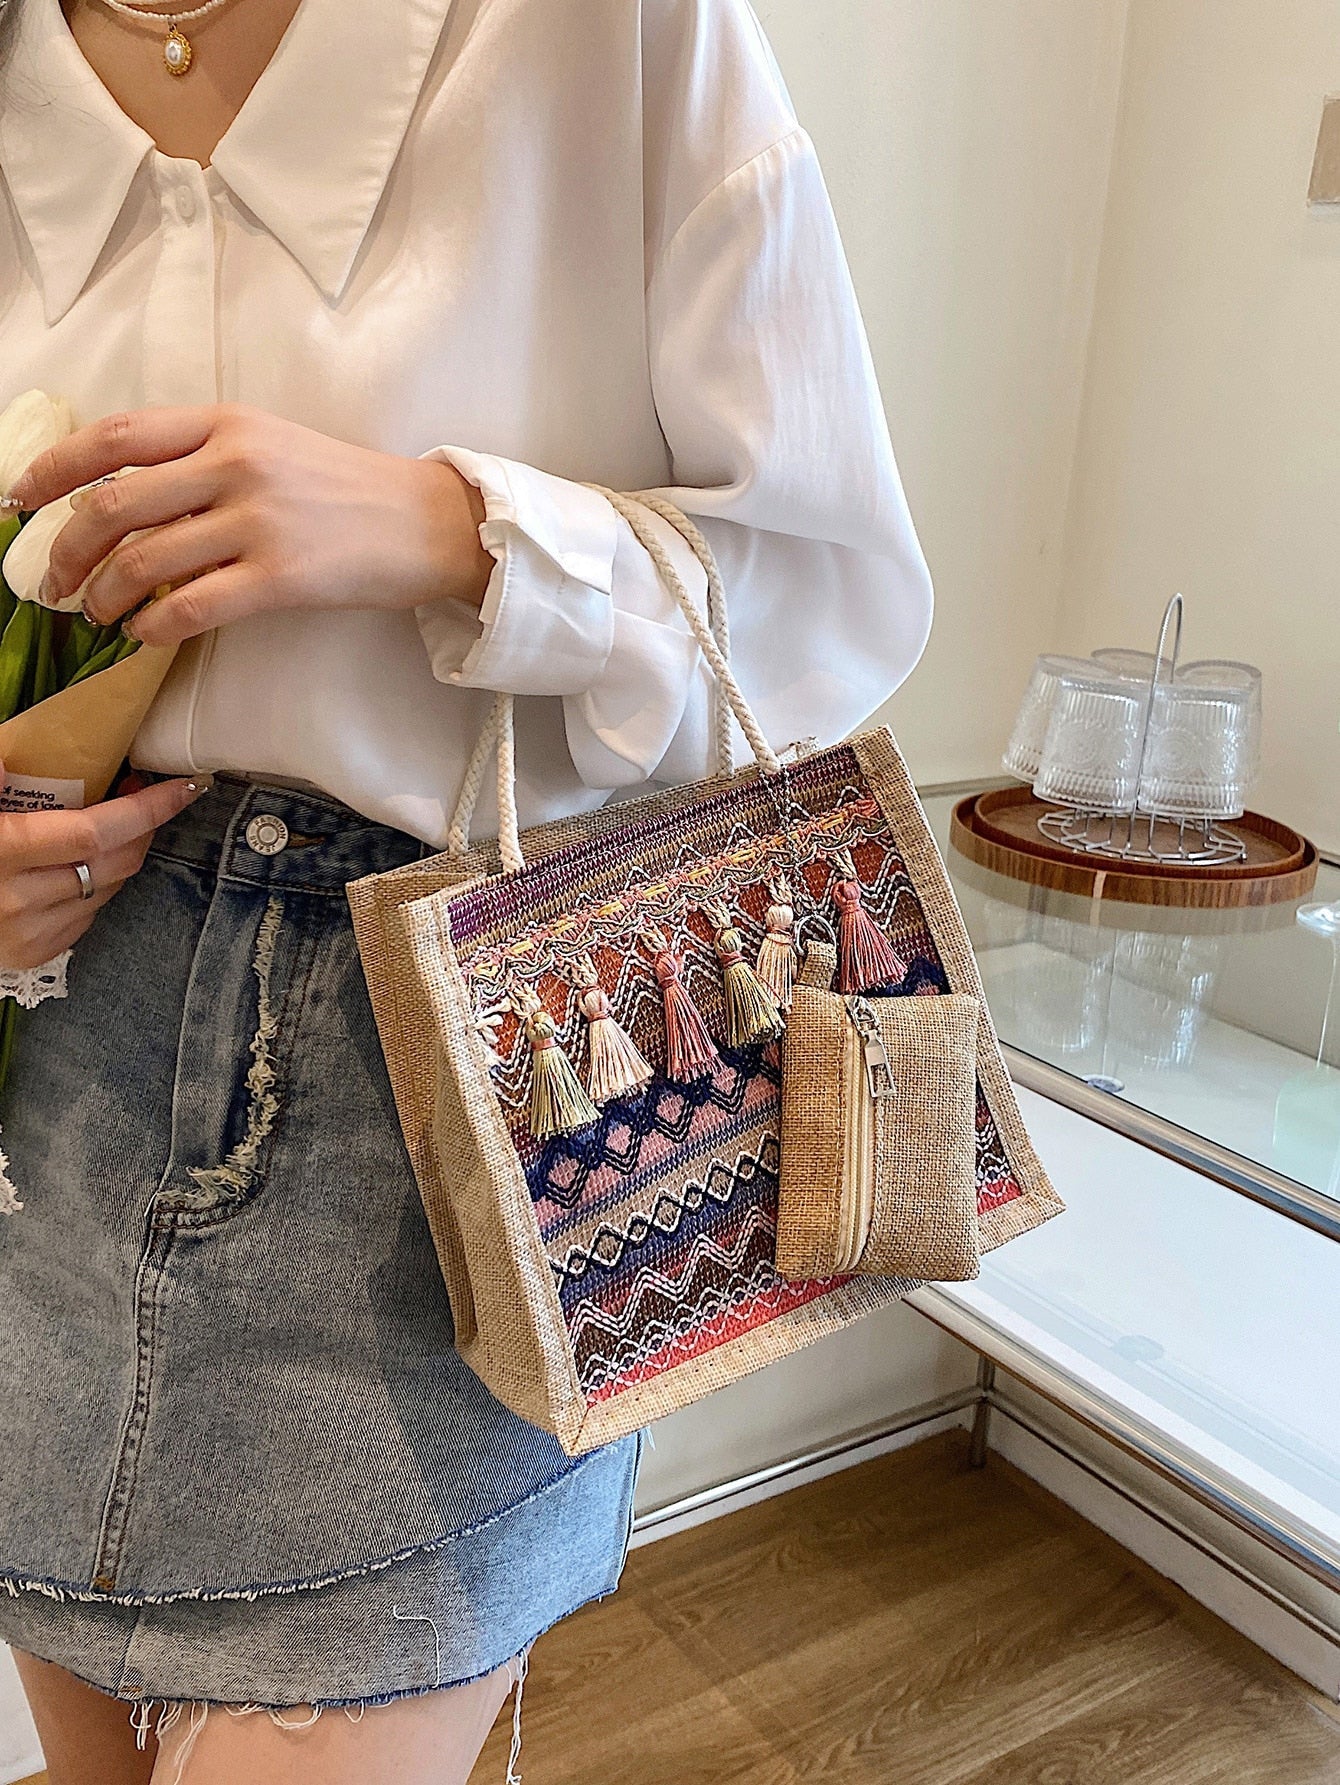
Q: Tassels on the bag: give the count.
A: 6